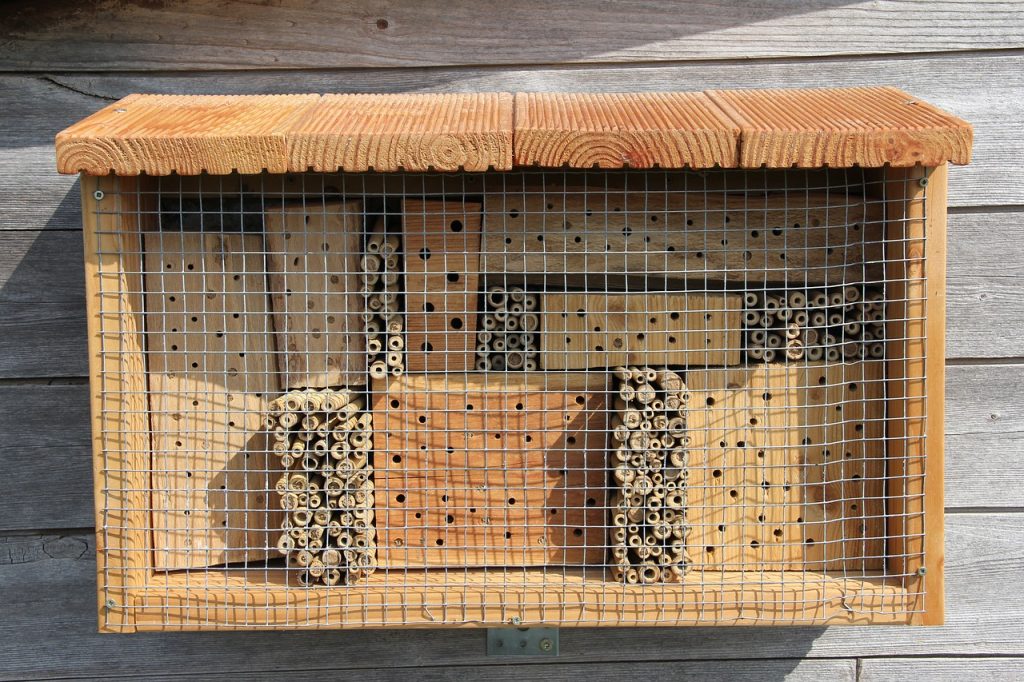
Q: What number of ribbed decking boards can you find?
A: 4